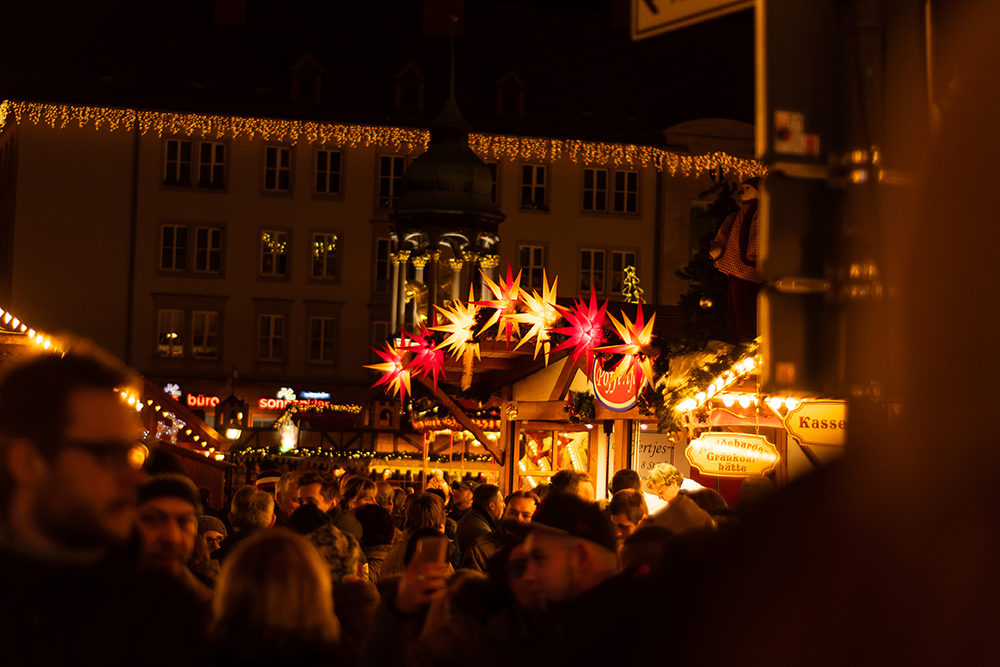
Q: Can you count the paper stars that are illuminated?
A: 7